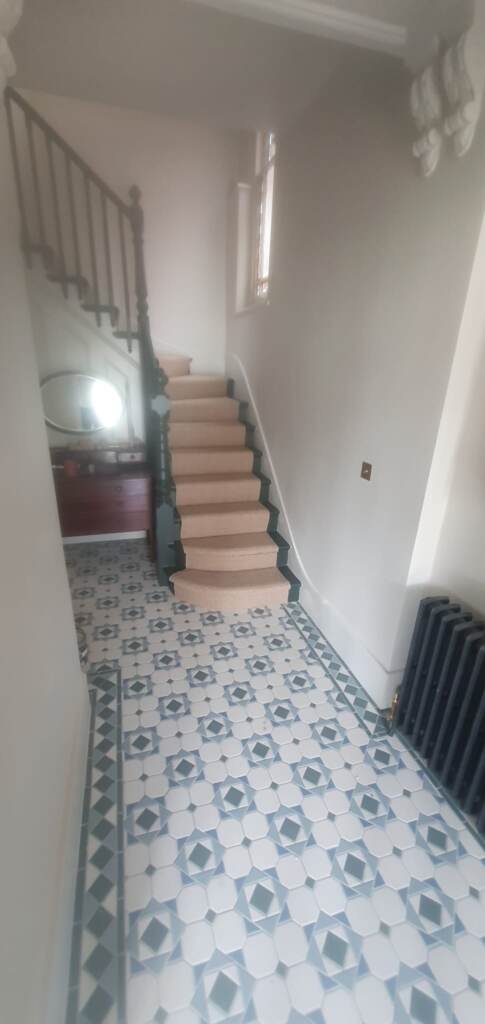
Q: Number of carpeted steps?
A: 9